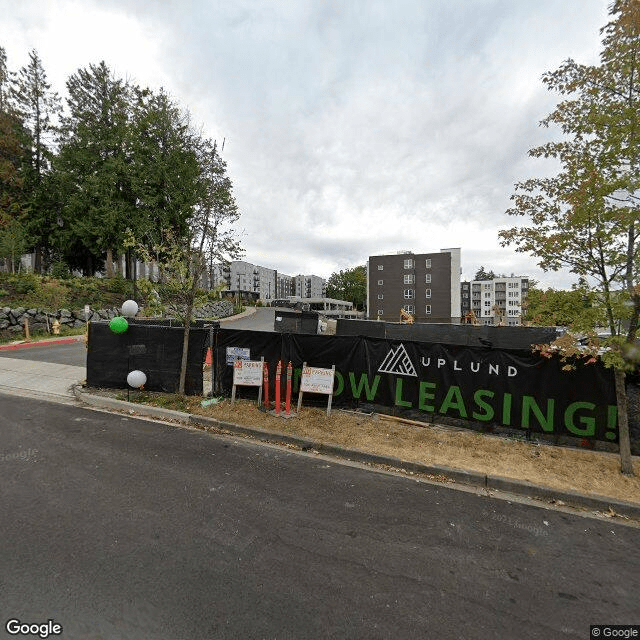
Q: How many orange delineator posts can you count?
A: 3